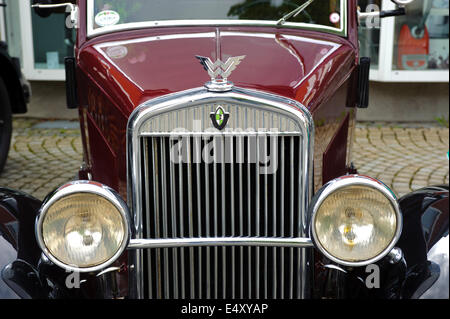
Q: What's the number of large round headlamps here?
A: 2